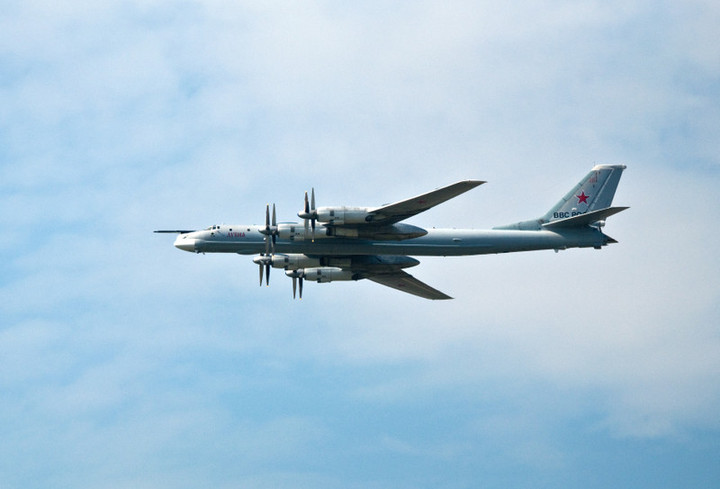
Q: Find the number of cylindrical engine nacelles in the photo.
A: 4